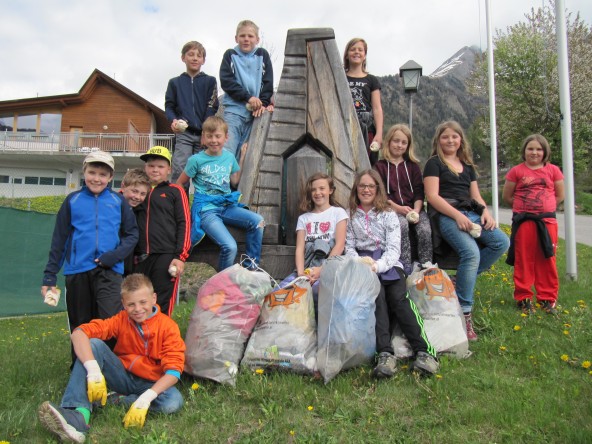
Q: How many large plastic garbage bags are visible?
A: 4